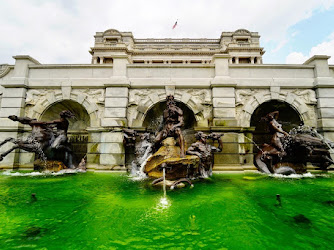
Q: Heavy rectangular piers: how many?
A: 4